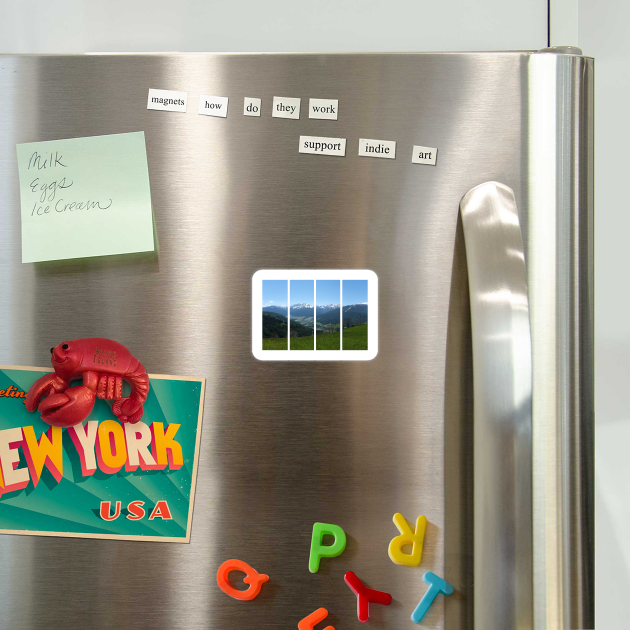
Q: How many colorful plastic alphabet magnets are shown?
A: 6